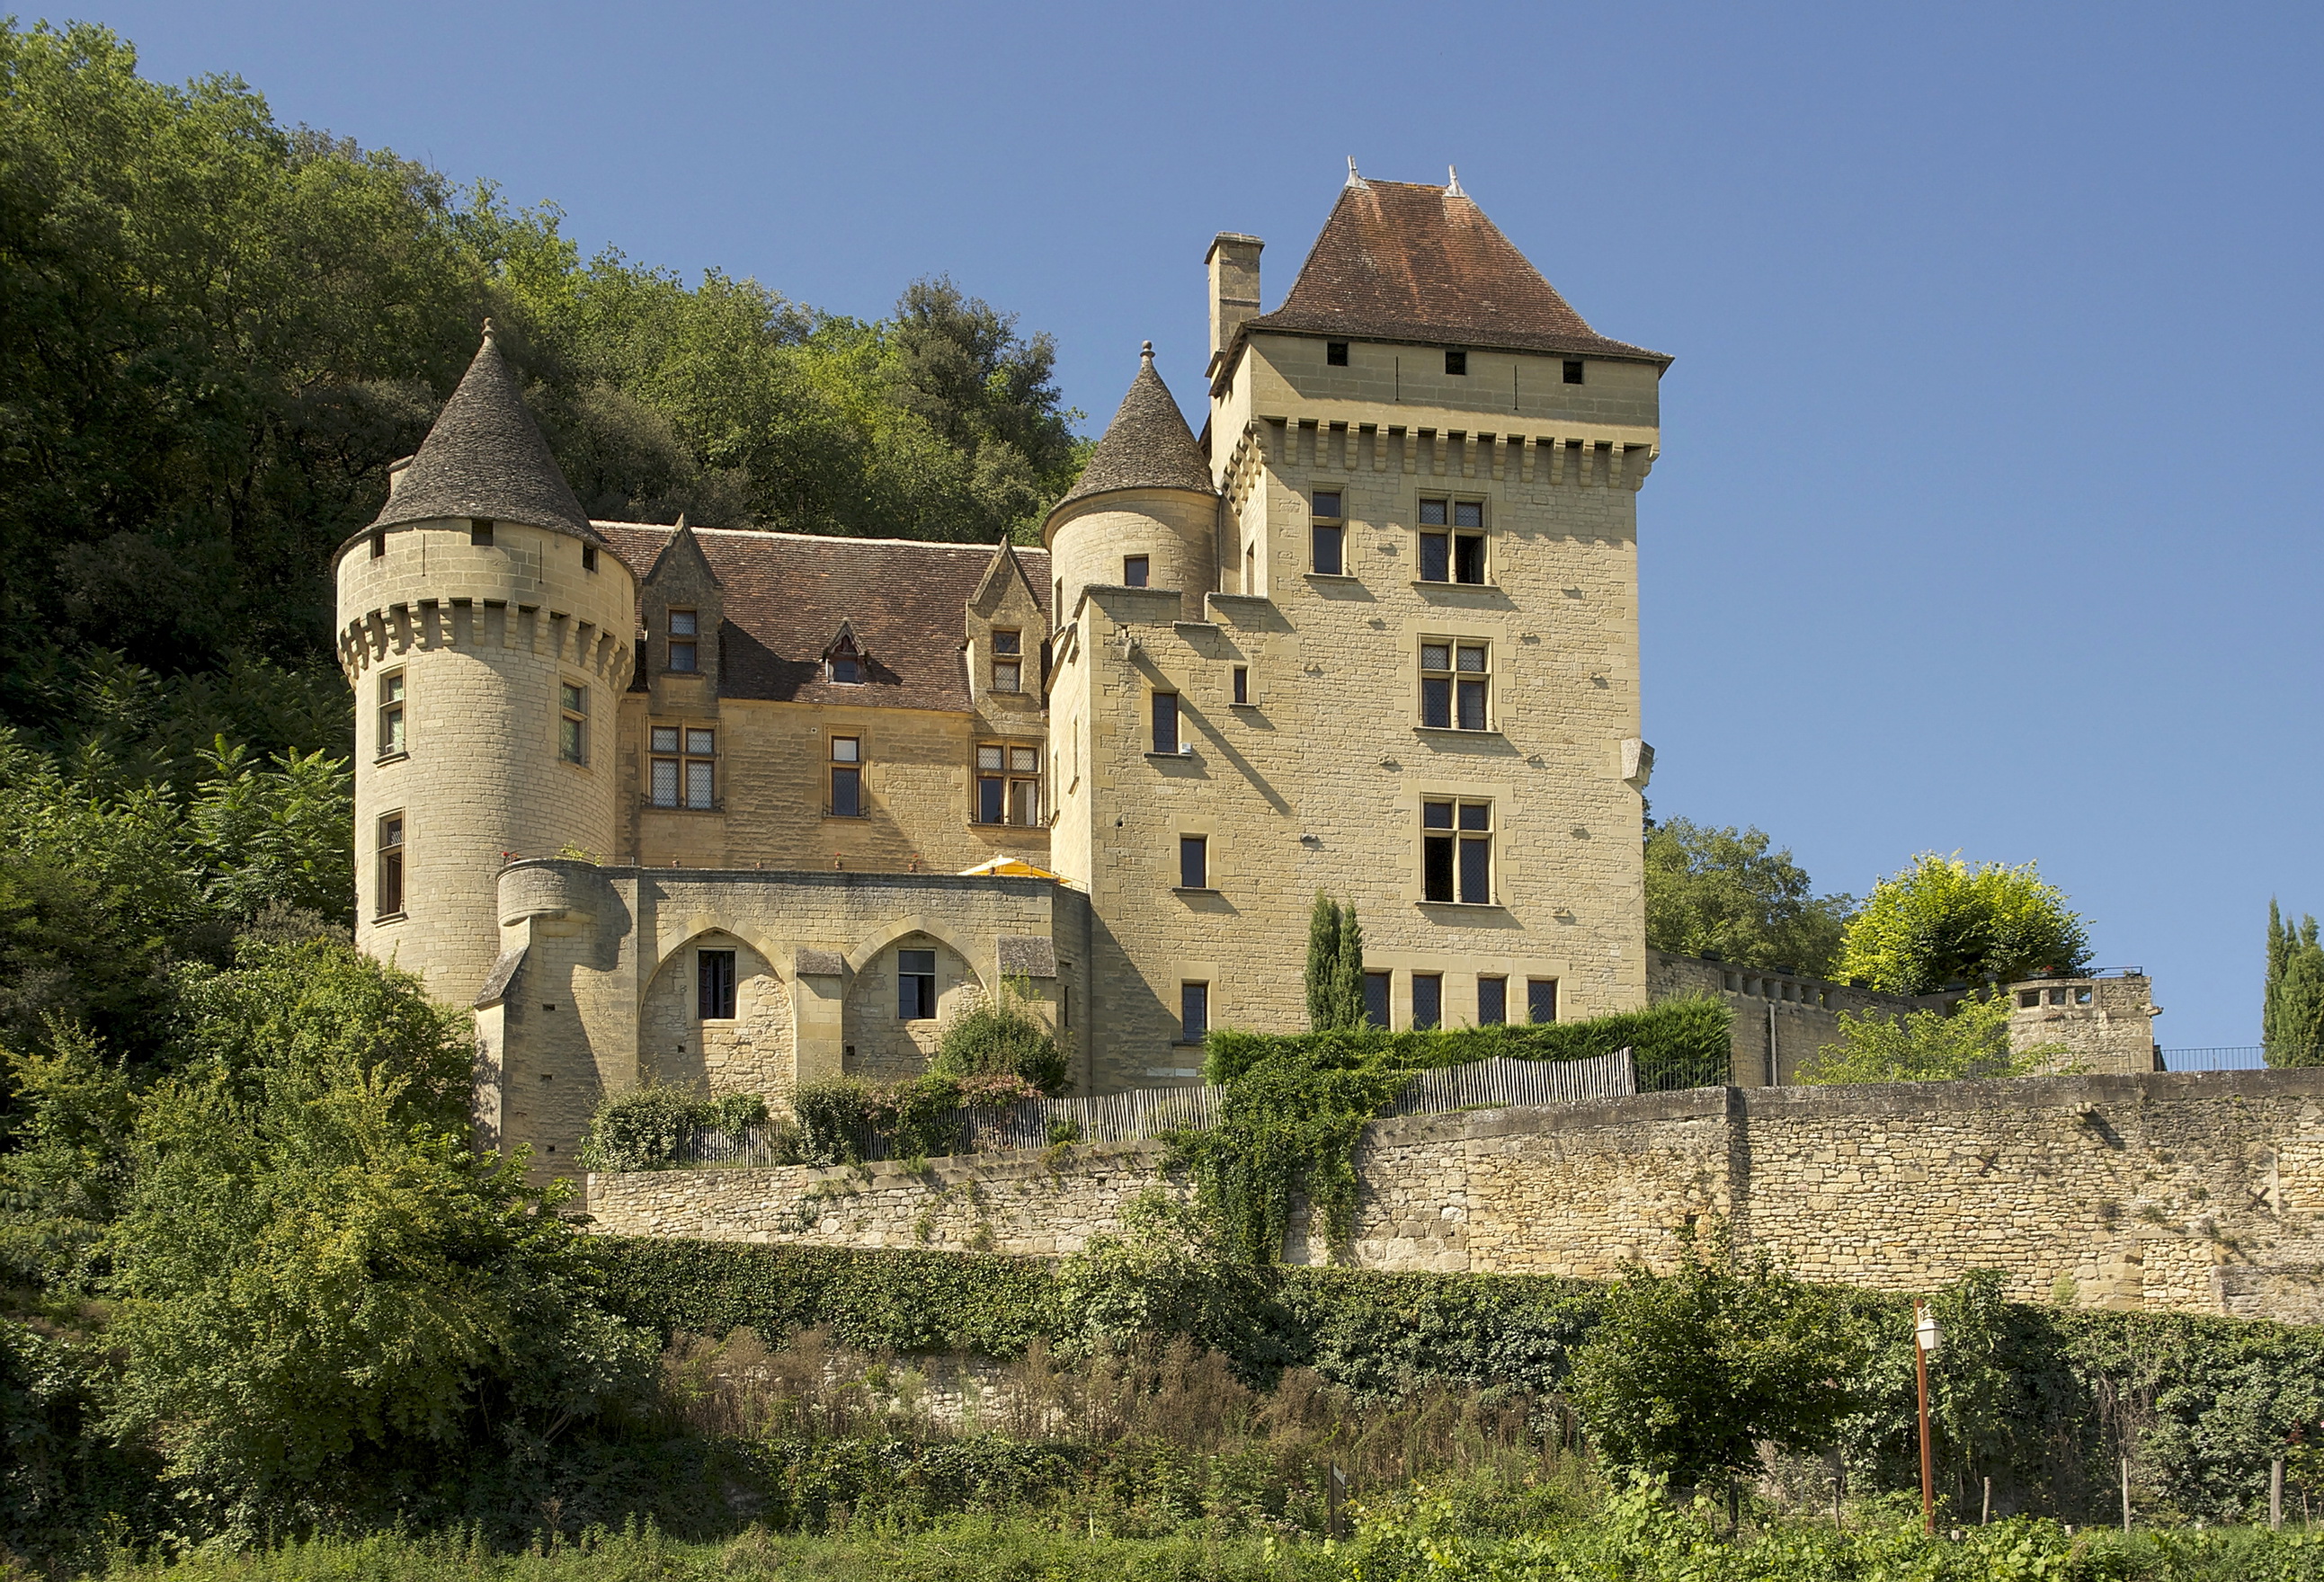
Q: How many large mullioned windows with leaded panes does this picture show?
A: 5